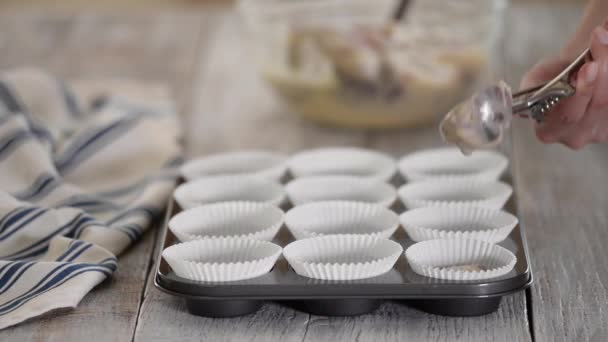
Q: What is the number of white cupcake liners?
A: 12